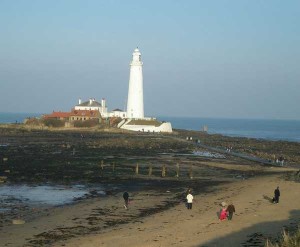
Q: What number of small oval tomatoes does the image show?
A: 0